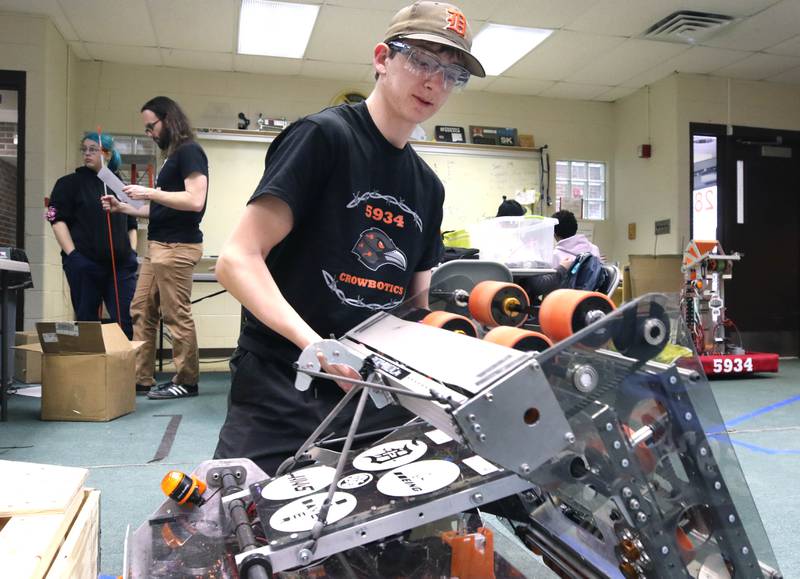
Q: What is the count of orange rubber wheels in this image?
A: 4